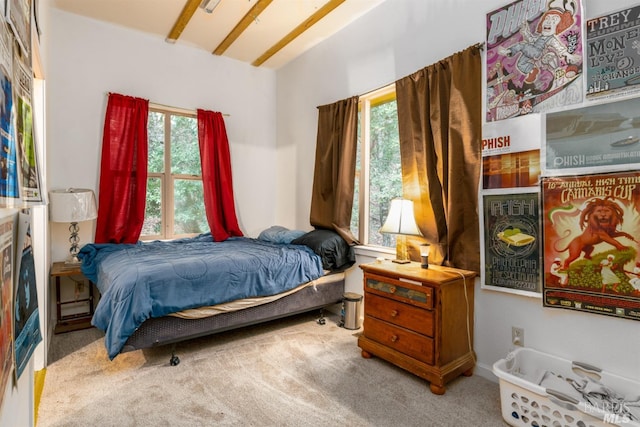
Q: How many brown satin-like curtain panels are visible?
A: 2